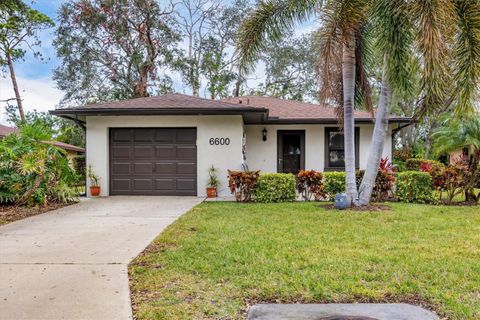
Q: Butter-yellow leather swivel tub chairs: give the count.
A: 0